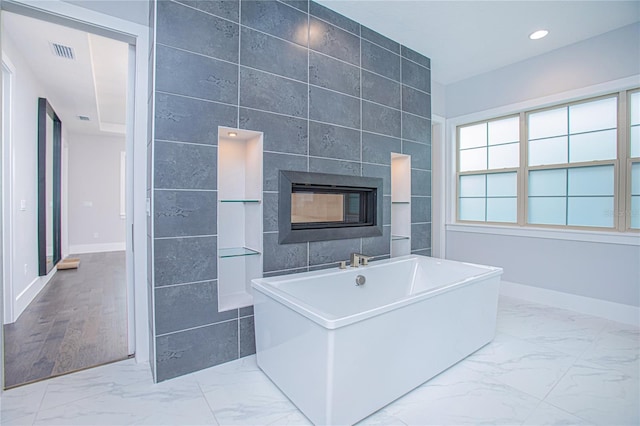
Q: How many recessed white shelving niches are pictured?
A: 2